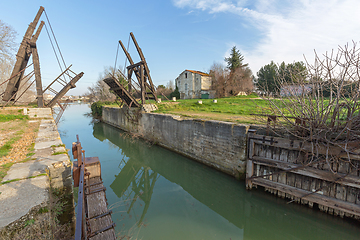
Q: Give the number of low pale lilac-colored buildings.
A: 1